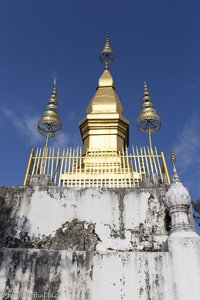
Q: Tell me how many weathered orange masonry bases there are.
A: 0